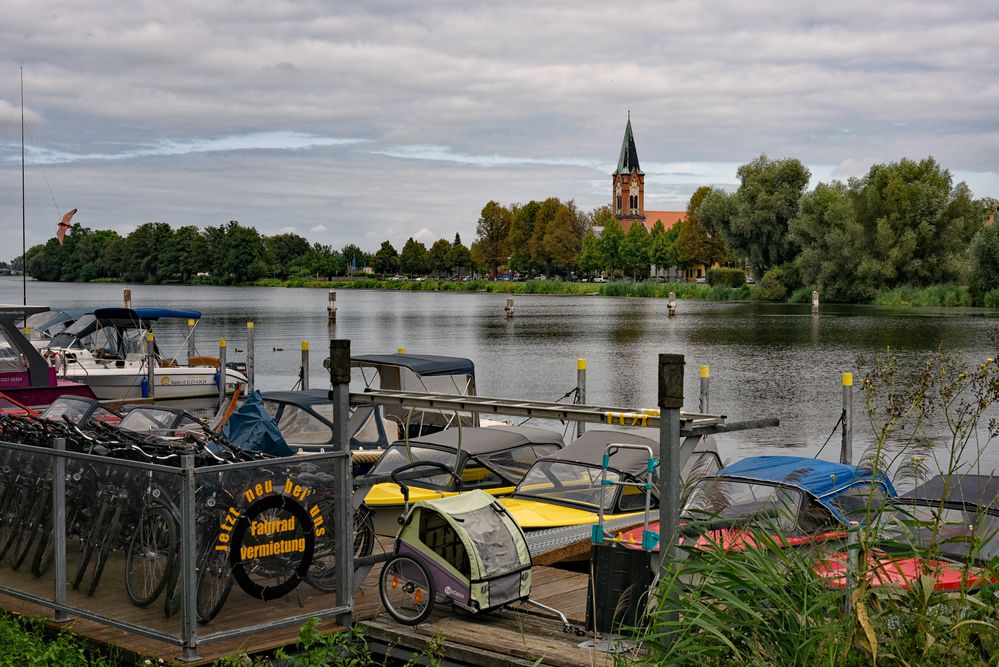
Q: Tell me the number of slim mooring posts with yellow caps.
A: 10